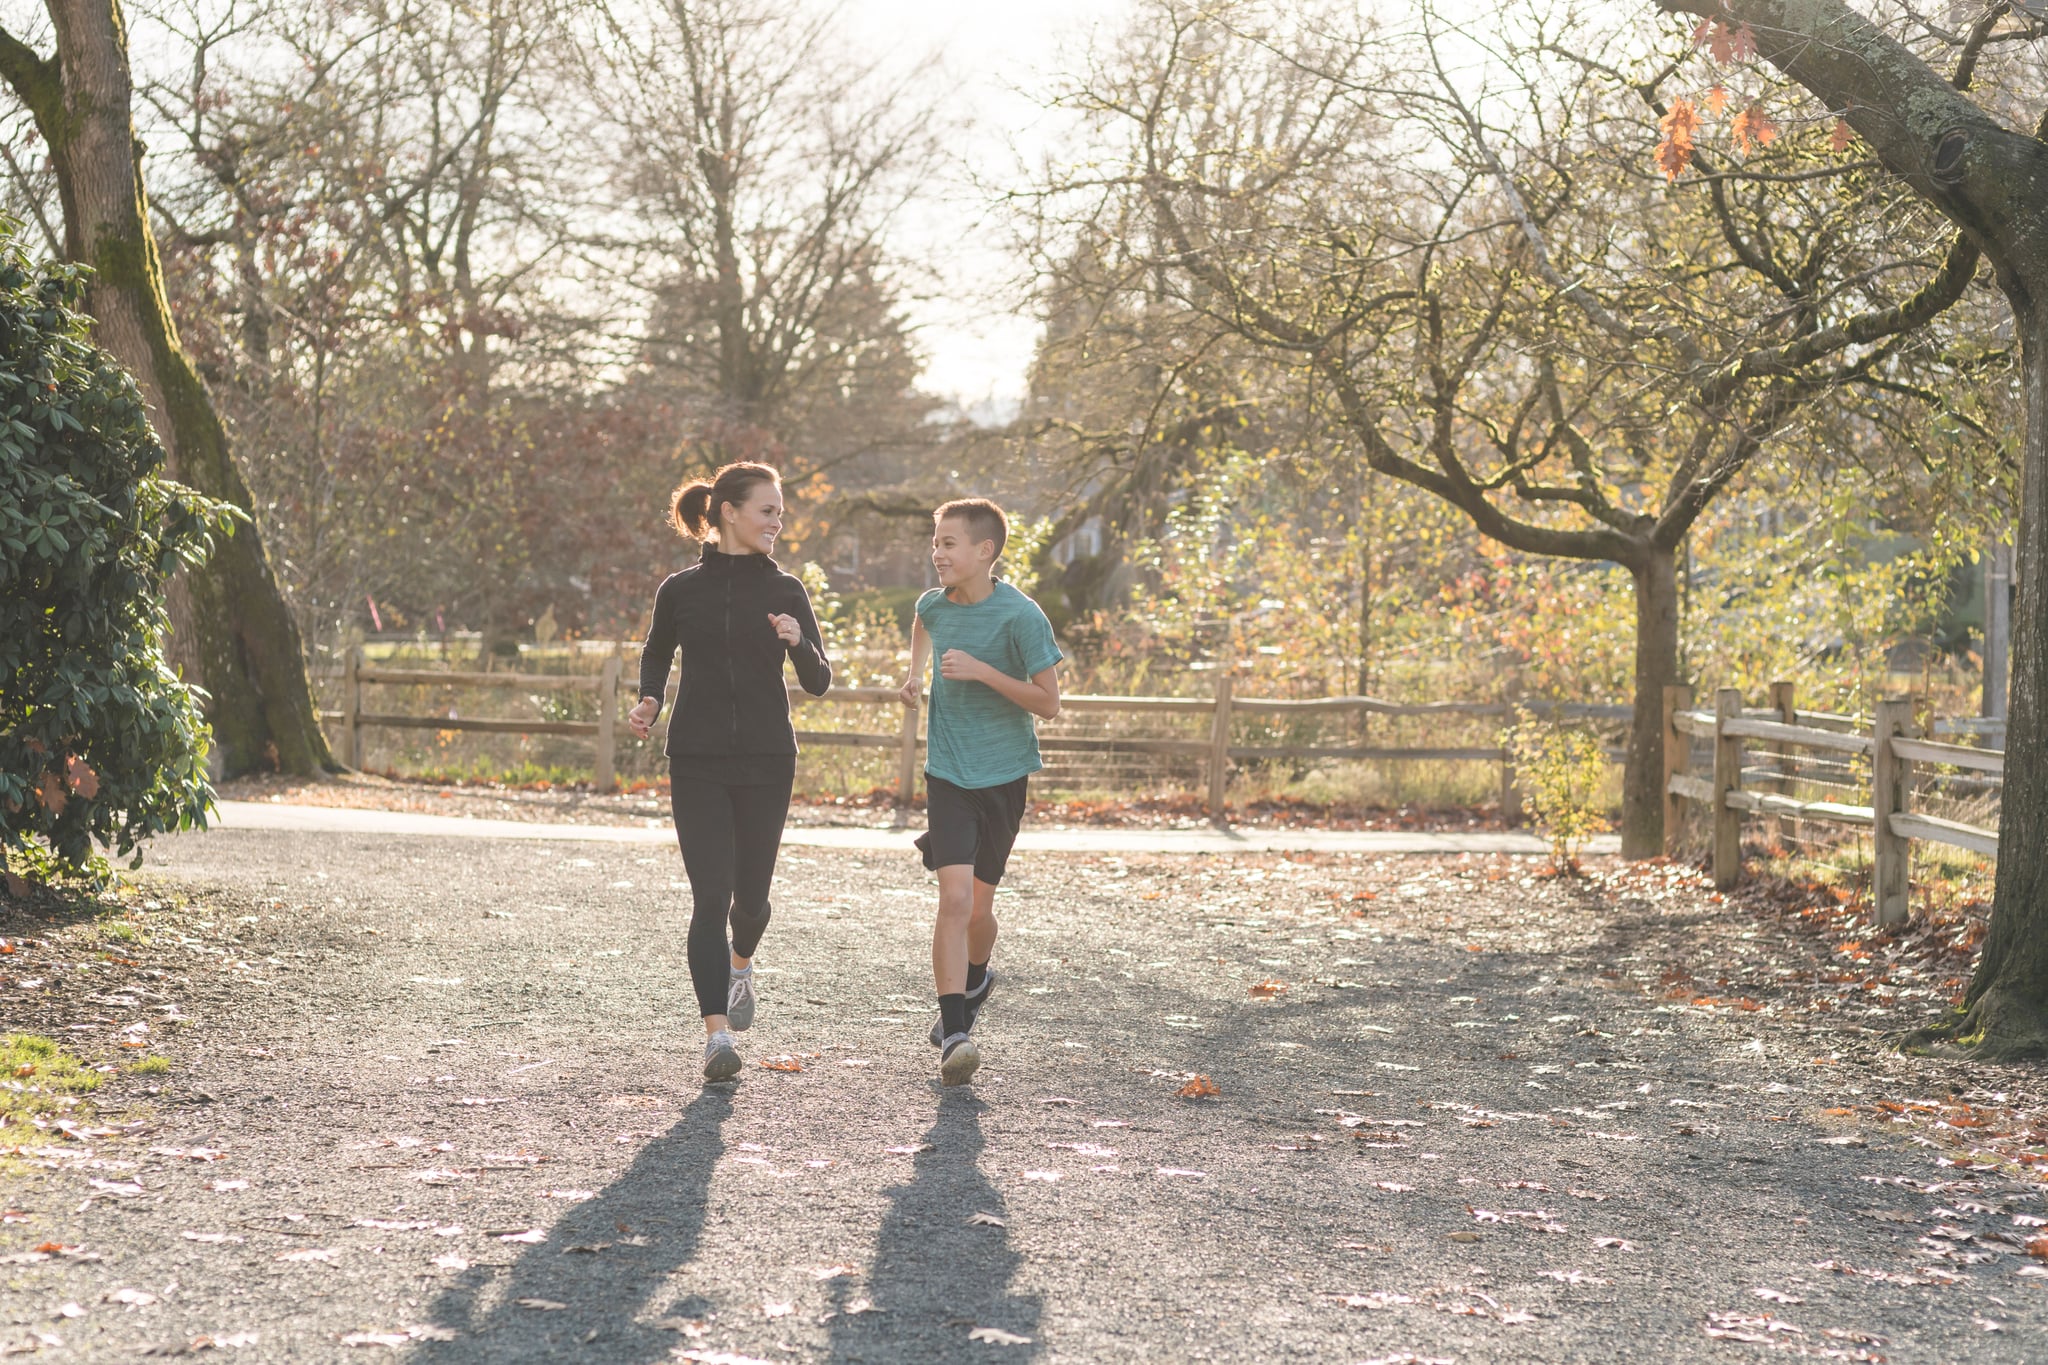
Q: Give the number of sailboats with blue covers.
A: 0